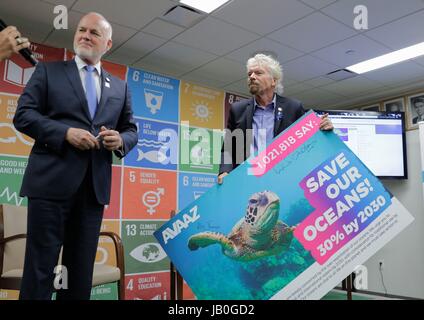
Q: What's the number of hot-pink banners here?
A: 1